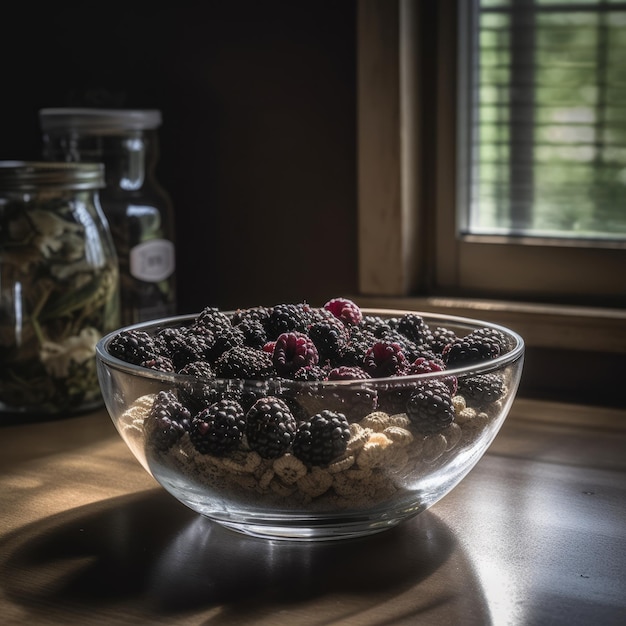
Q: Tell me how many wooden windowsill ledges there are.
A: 1